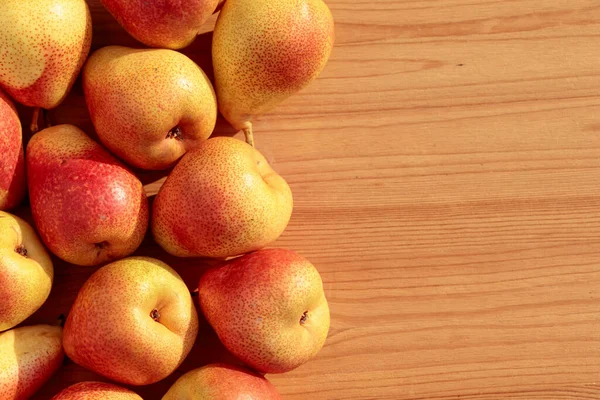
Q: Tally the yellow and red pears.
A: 13